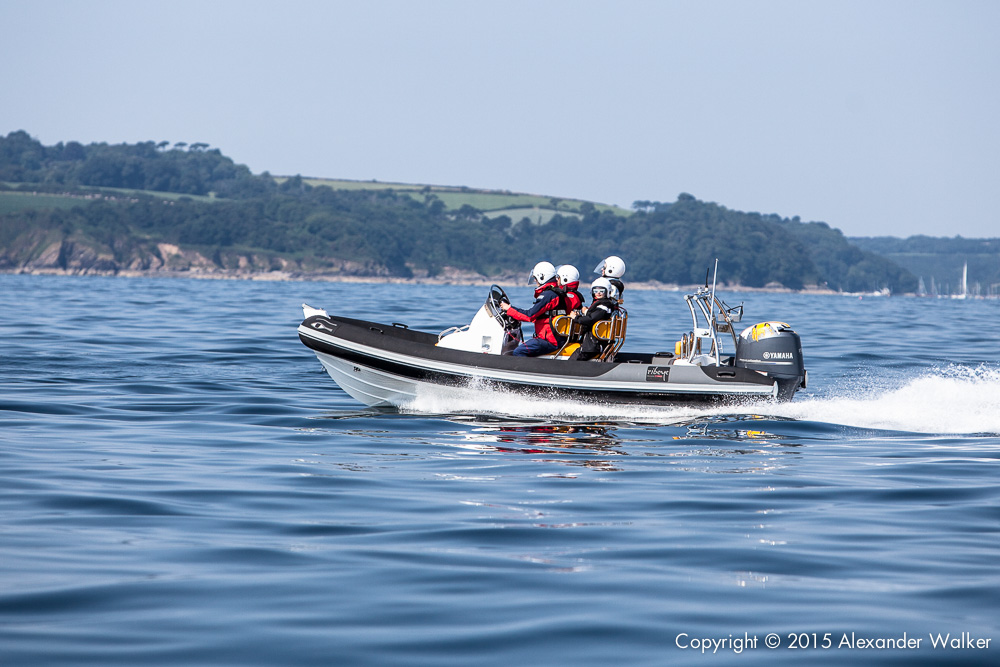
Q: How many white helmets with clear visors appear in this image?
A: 3